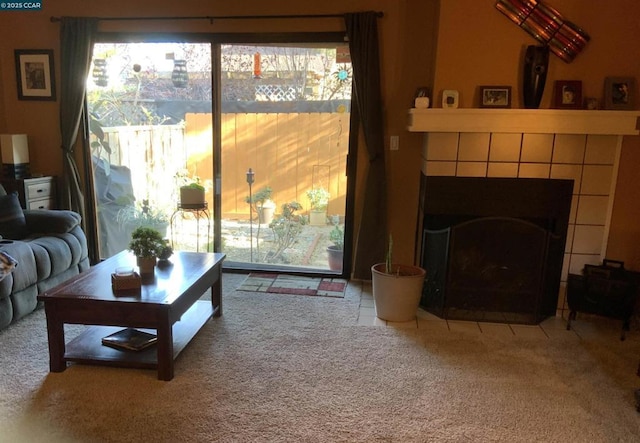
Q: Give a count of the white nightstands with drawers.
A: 1